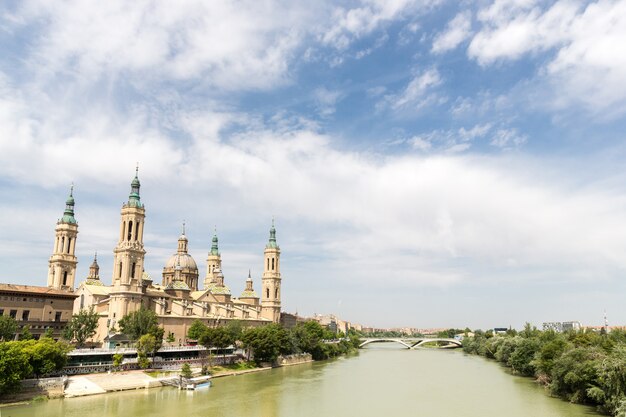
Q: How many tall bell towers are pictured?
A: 4